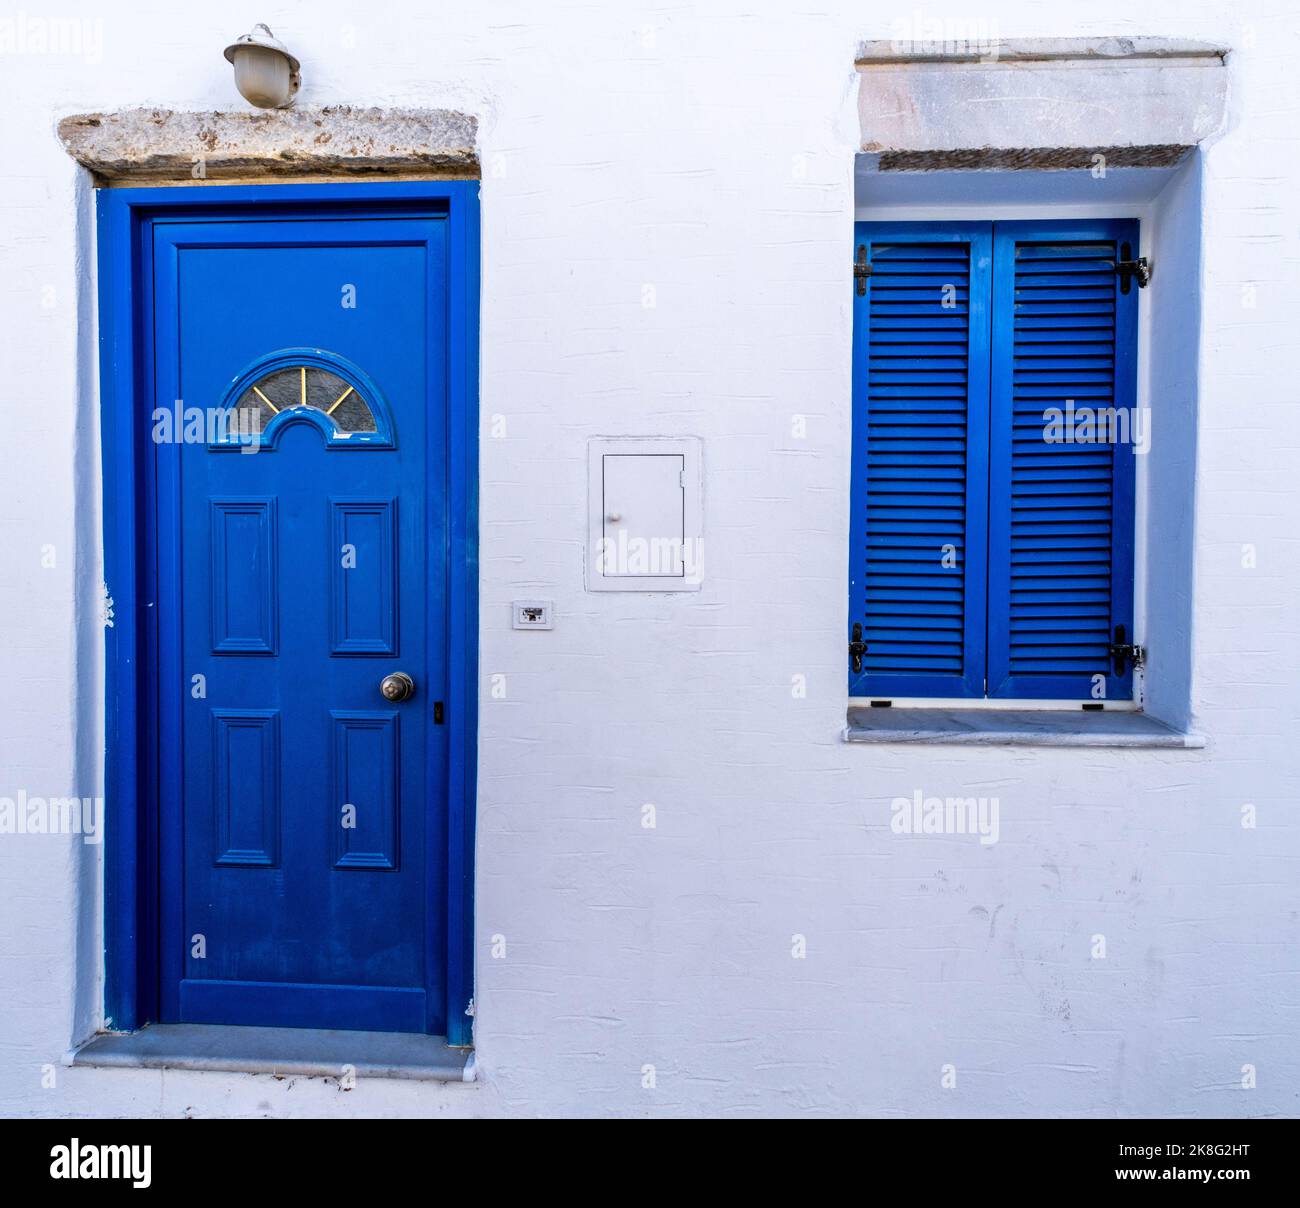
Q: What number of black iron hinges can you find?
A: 4